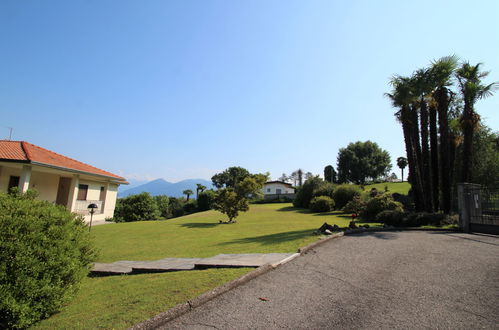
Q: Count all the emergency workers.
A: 0